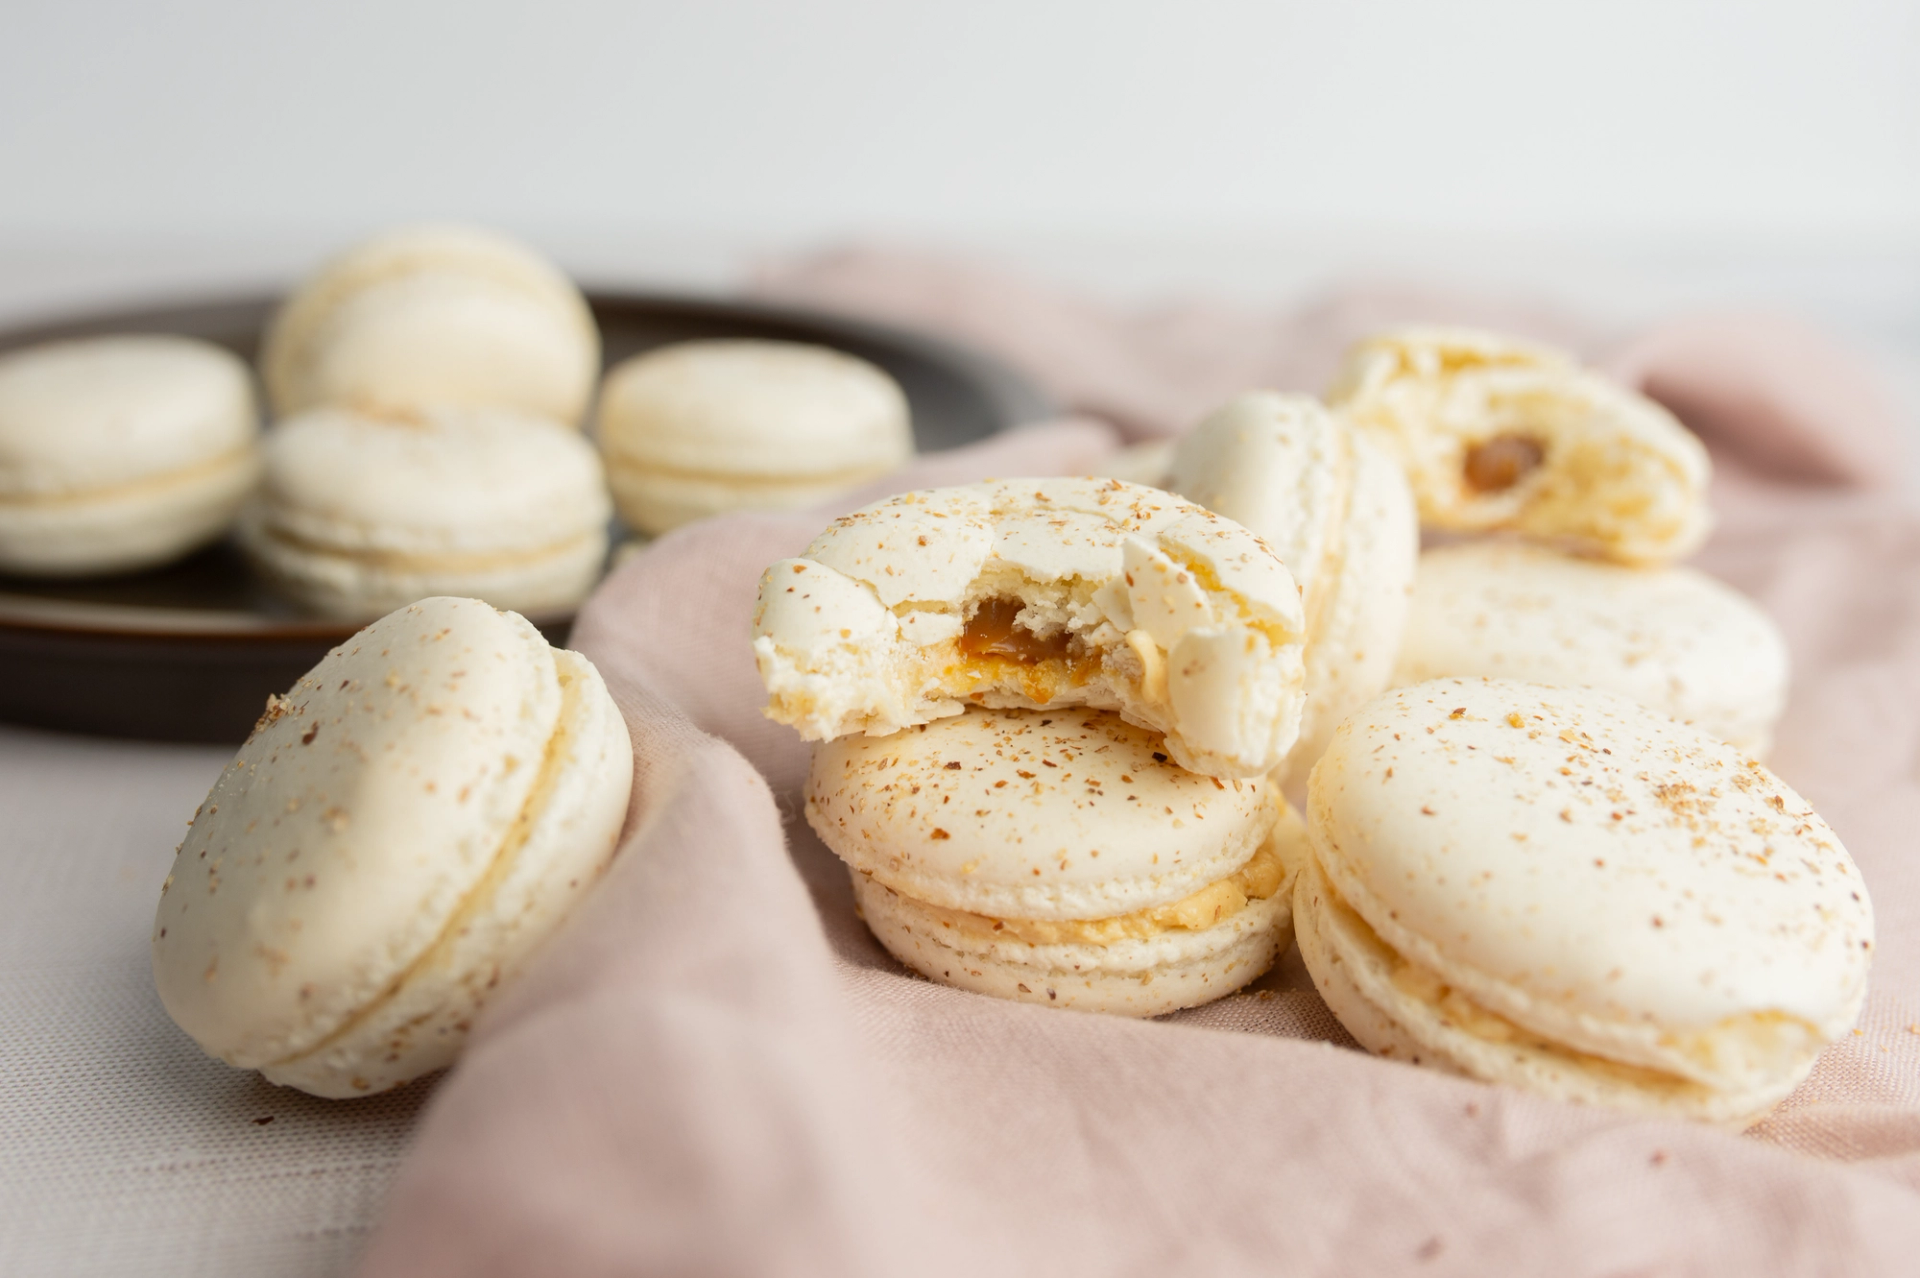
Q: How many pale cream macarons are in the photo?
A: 11